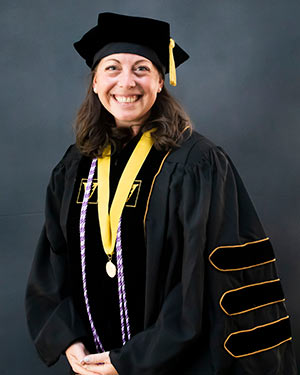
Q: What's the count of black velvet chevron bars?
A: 3